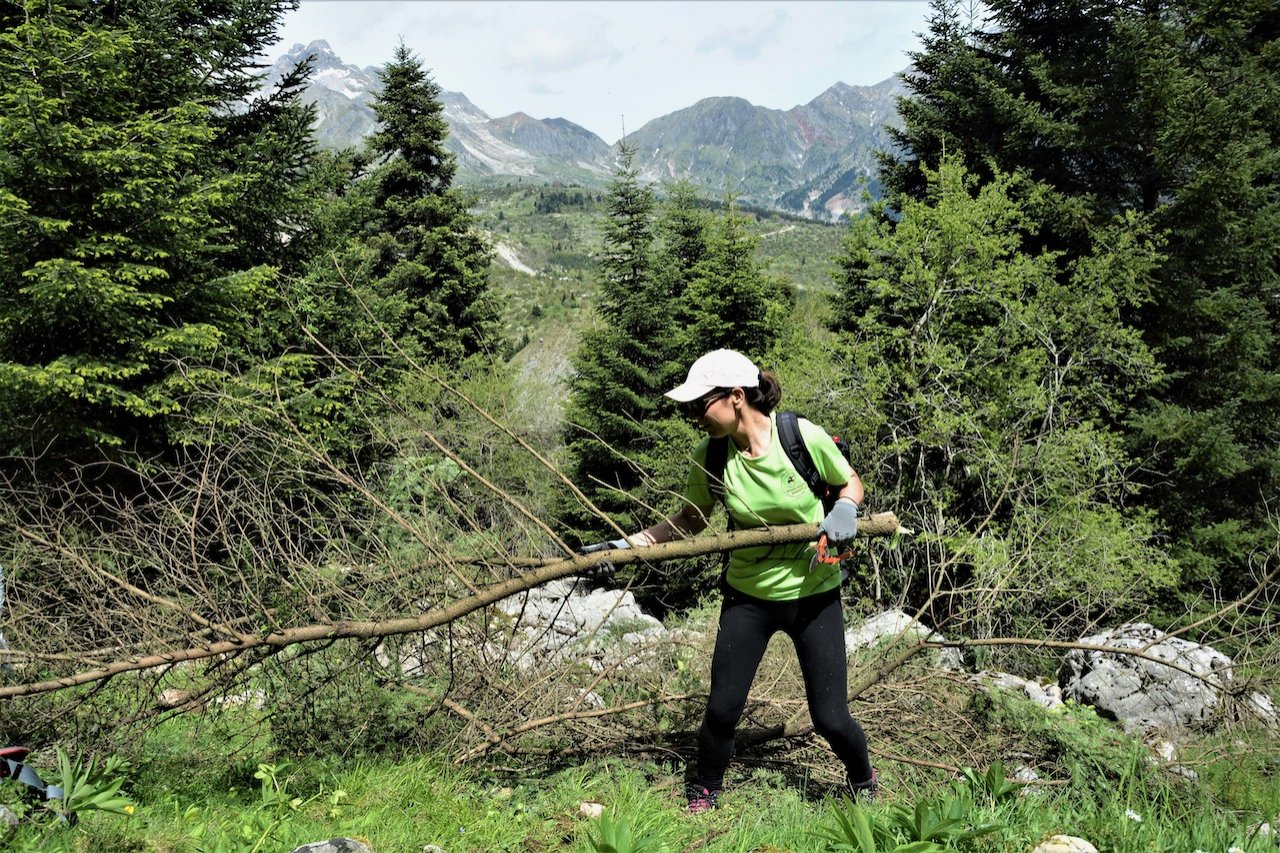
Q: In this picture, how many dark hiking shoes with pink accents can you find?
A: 2